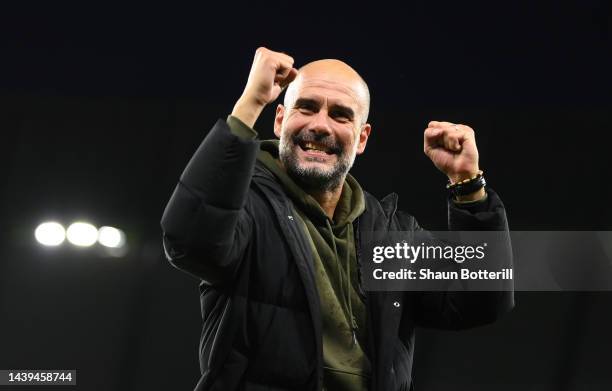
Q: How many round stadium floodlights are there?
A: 3